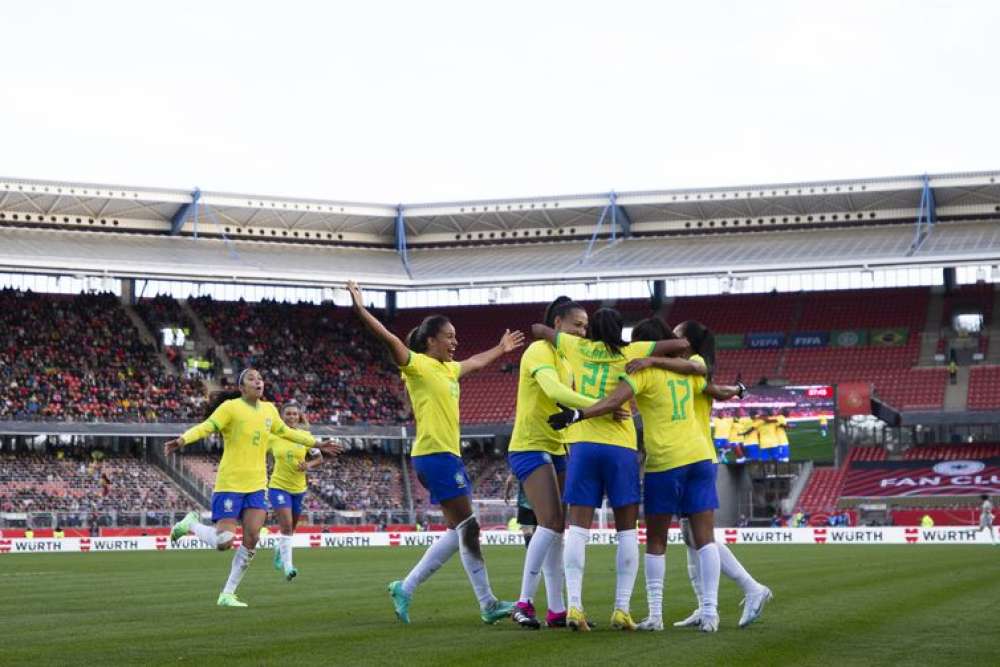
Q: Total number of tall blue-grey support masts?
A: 4